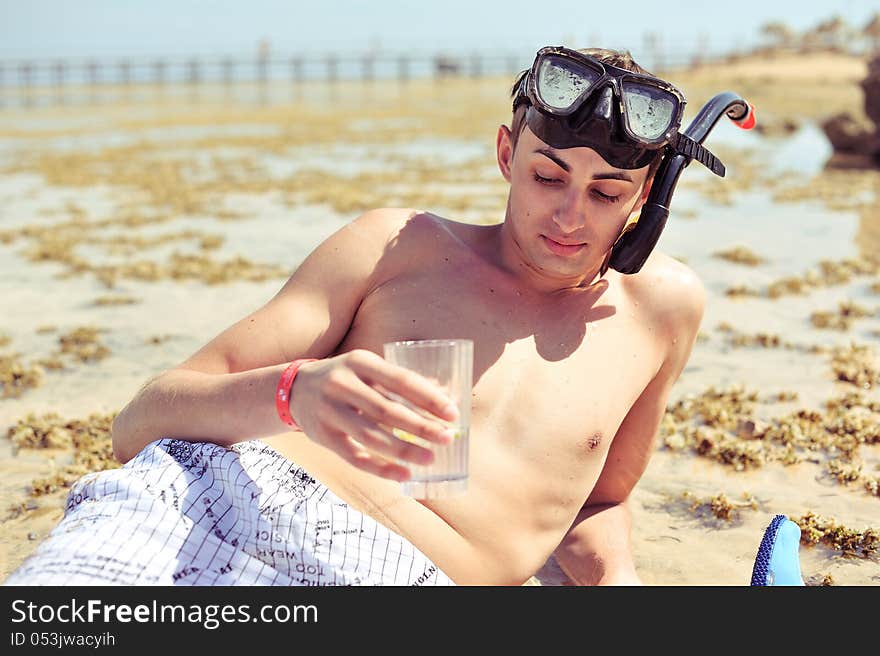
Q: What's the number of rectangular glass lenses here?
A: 2